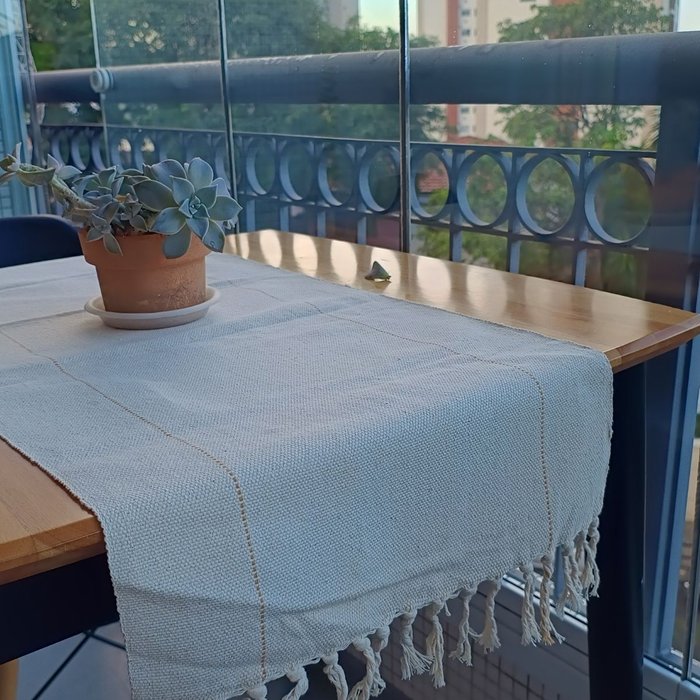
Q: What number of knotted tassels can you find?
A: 14